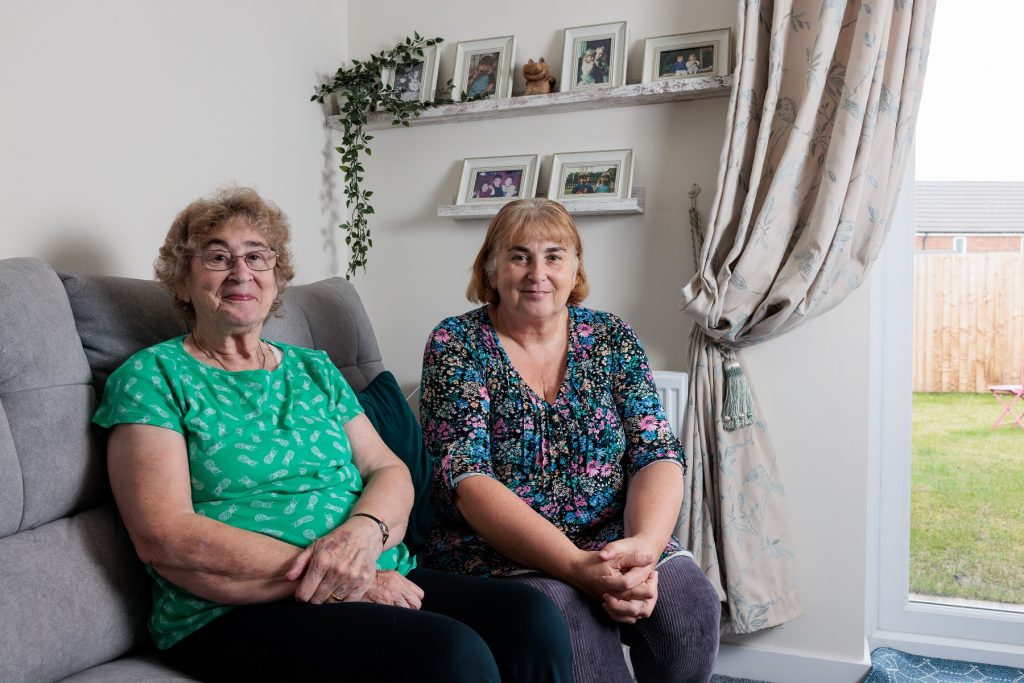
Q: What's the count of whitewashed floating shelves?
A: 2